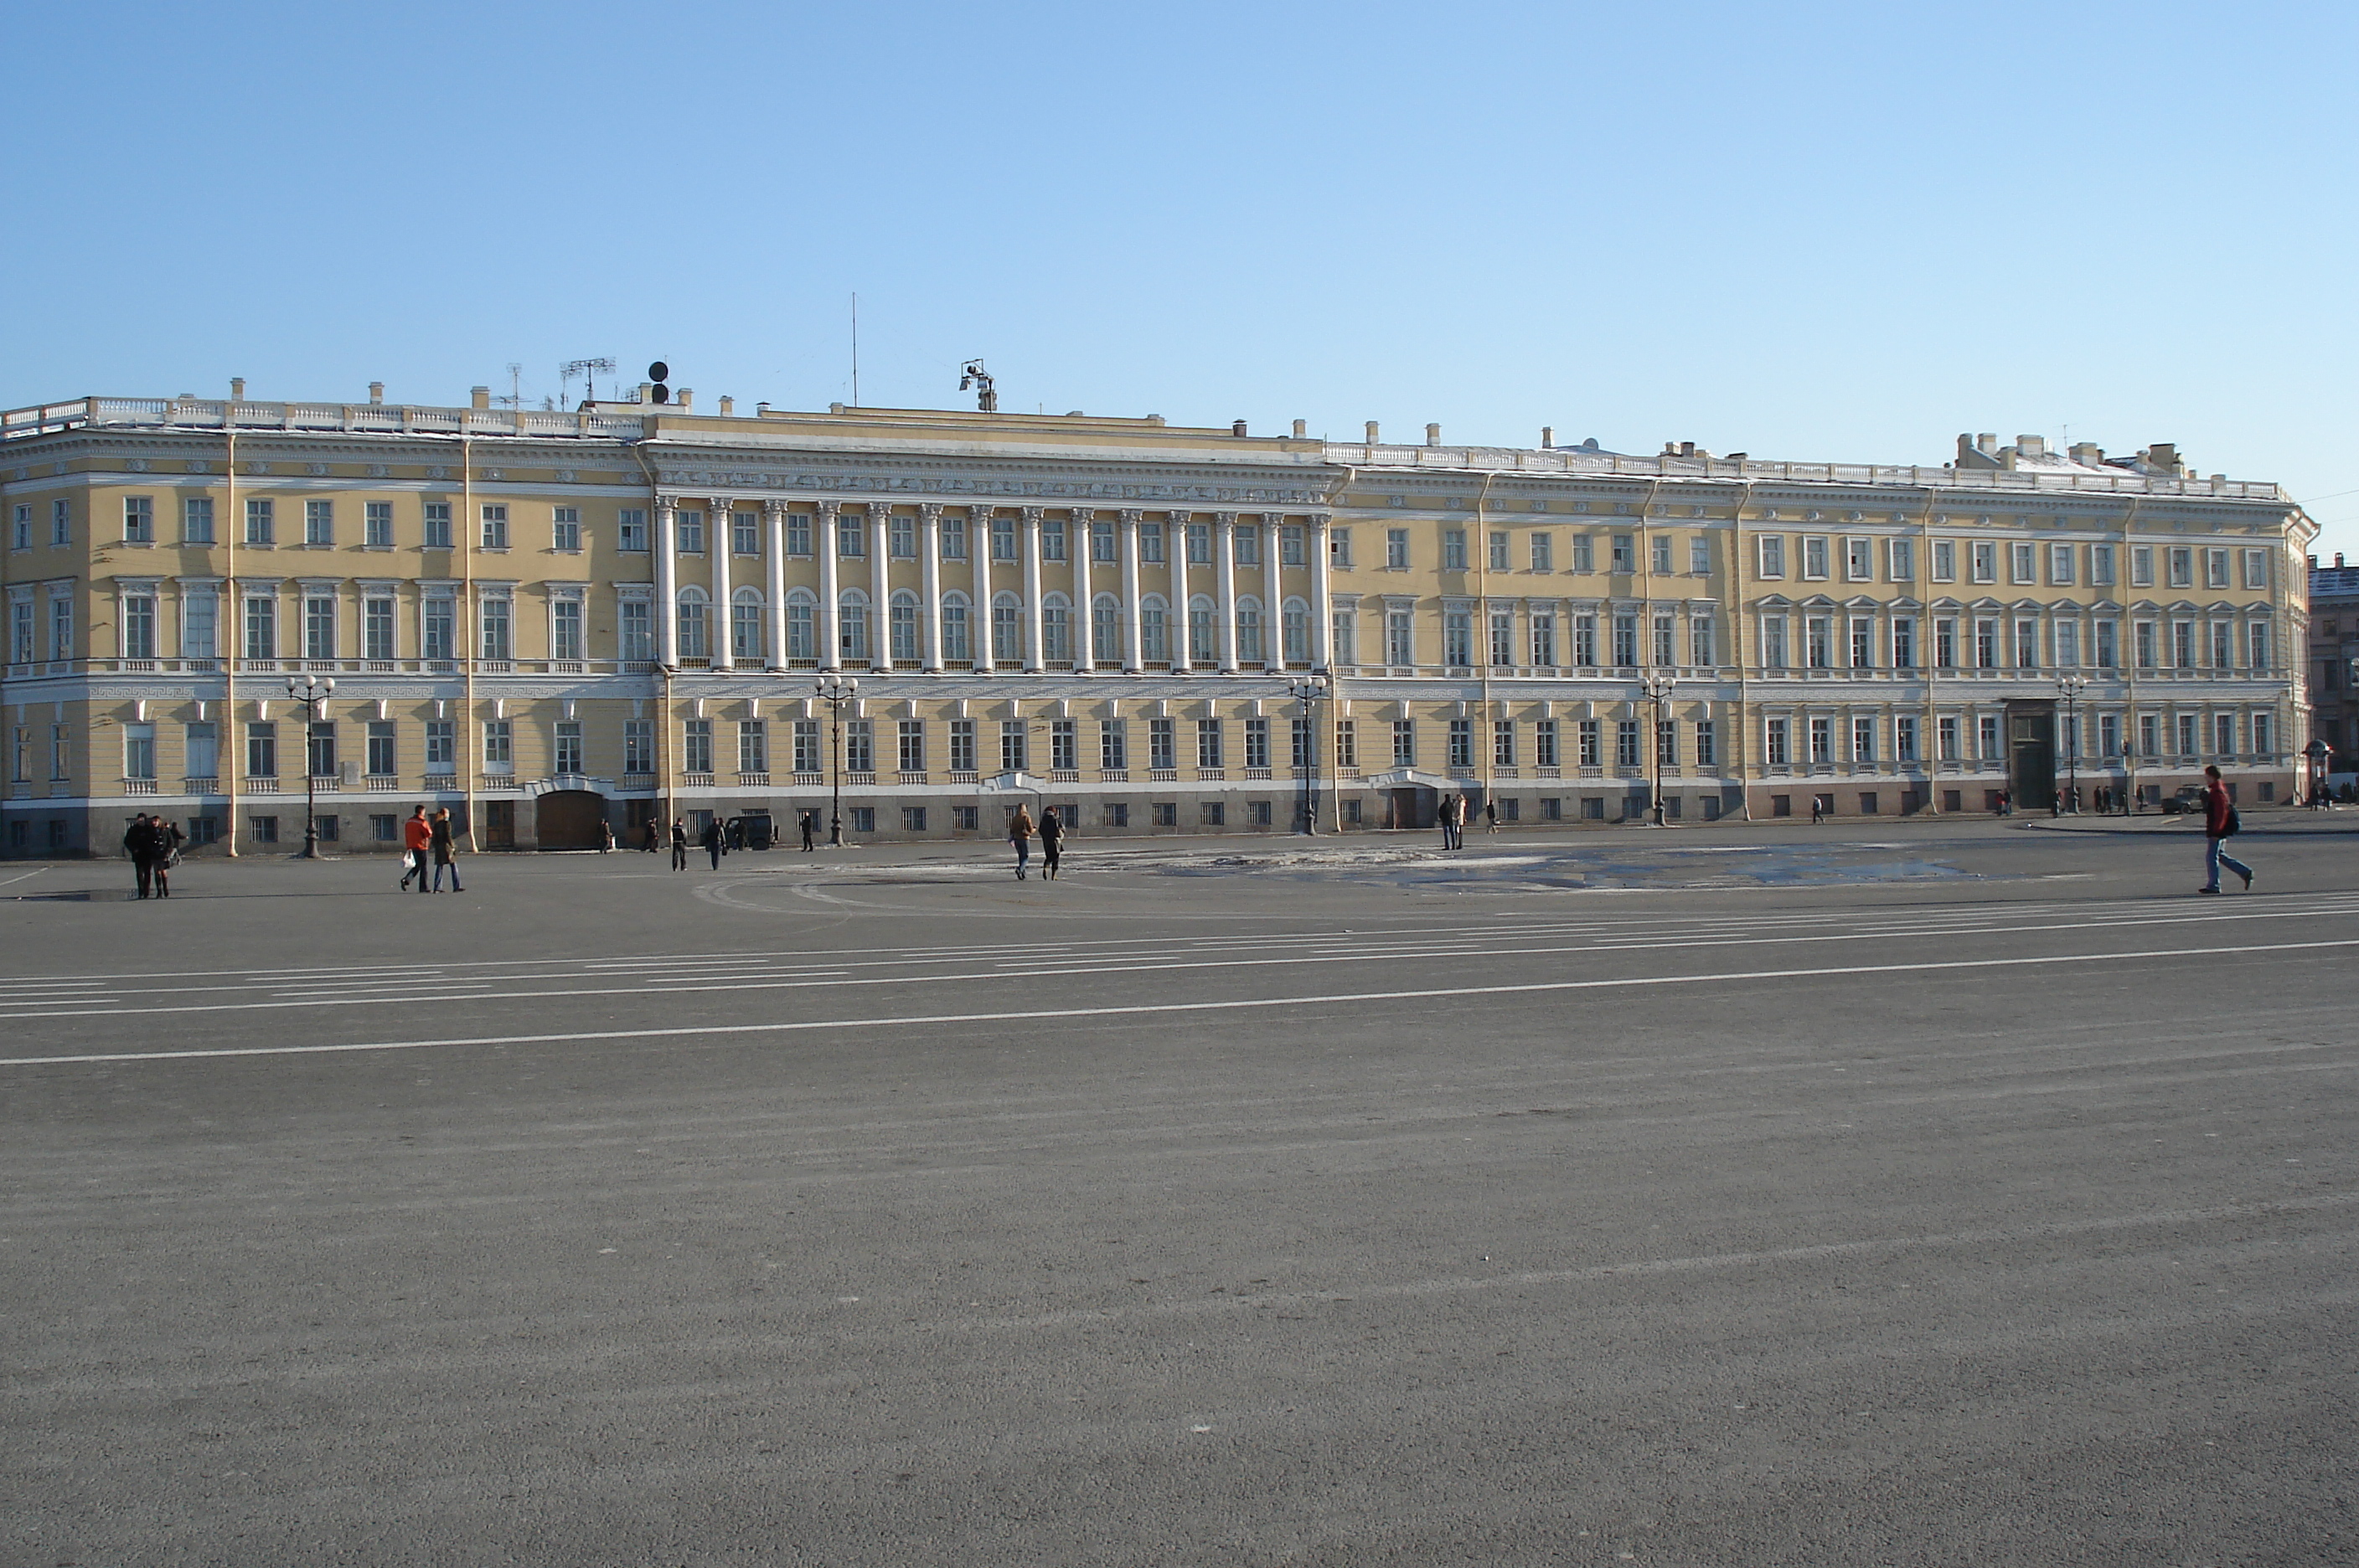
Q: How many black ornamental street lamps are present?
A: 5